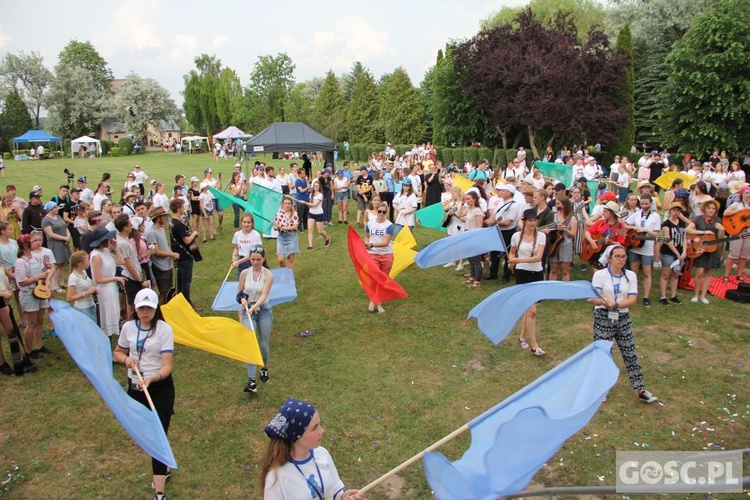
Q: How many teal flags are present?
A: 5